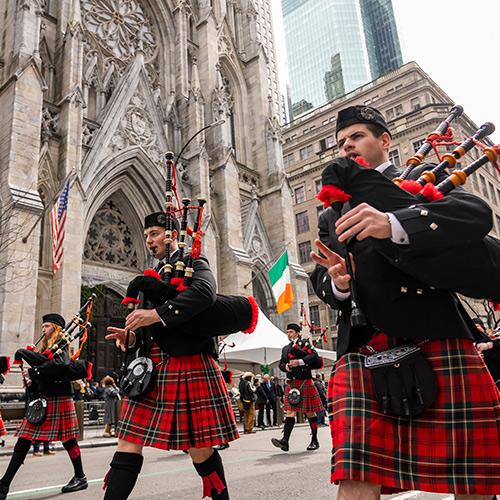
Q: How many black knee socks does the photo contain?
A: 6